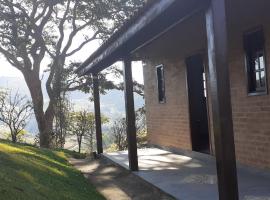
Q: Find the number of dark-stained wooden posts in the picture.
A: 3